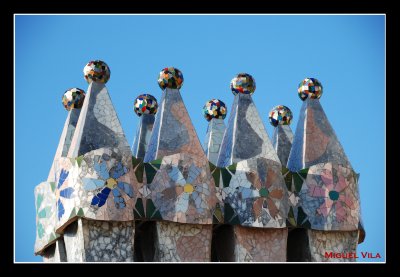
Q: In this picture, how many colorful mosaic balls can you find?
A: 8